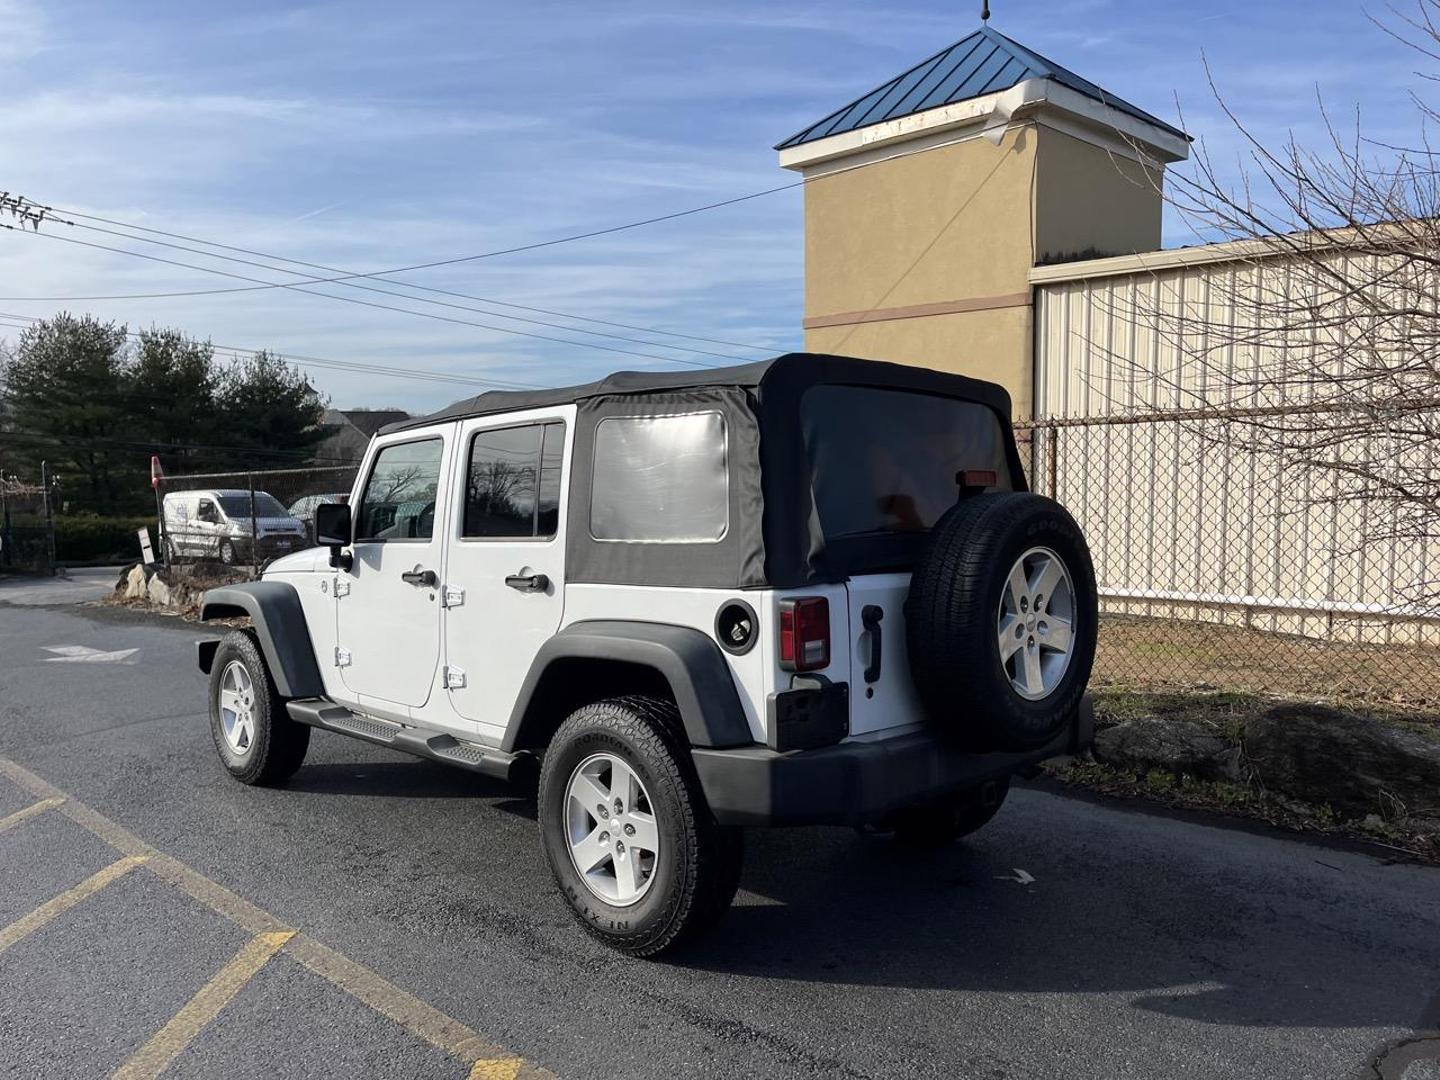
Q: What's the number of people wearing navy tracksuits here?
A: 0